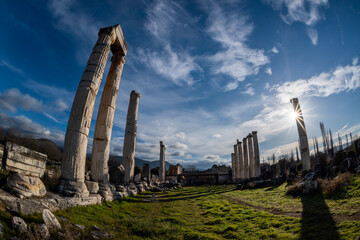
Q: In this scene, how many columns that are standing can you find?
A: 11